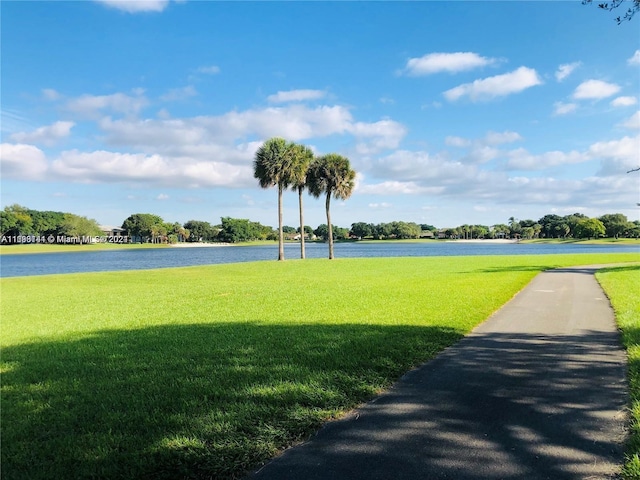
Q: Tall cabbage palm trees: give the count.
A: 3